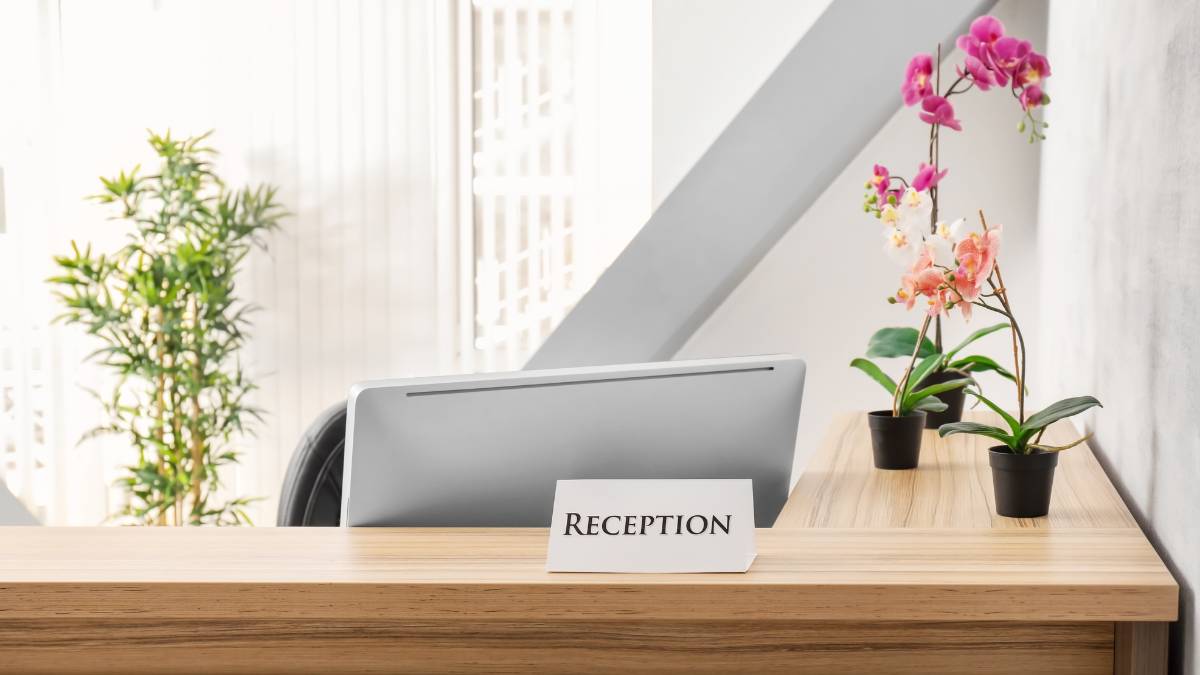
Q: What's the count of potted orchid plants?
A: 3